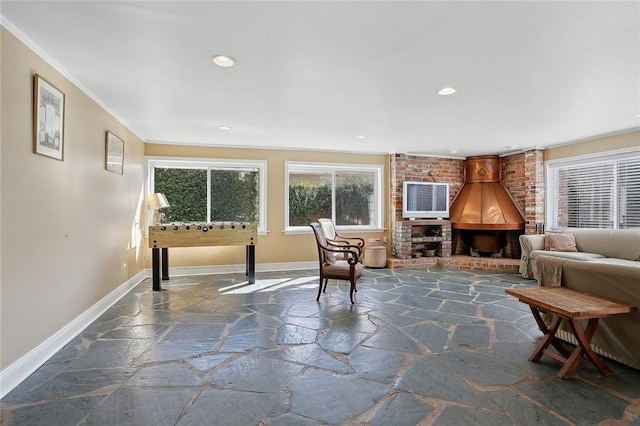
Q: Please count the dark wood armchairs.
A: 2